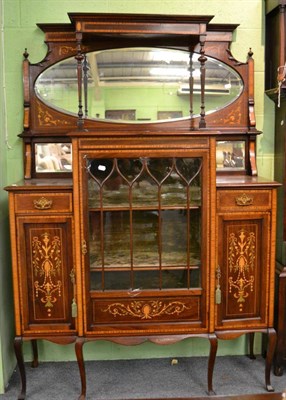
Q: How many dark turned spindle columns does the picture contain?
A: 2